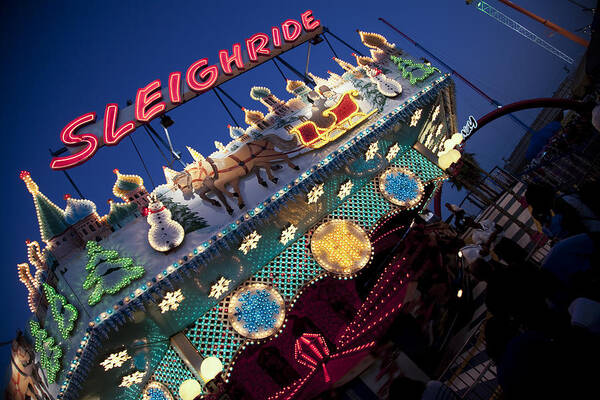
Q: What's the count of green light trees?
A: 4